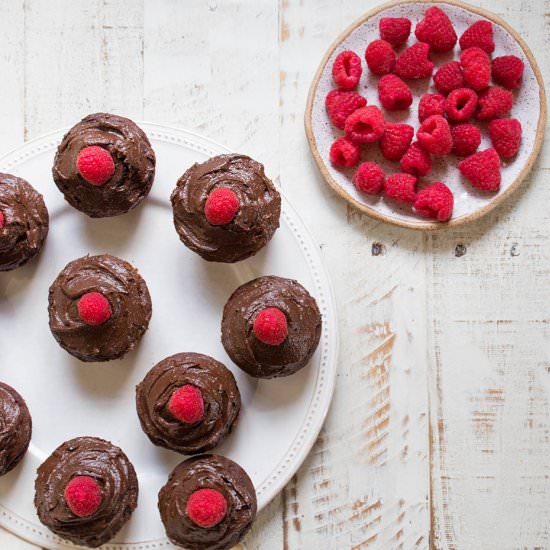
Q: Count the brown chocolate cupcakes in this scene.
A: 9